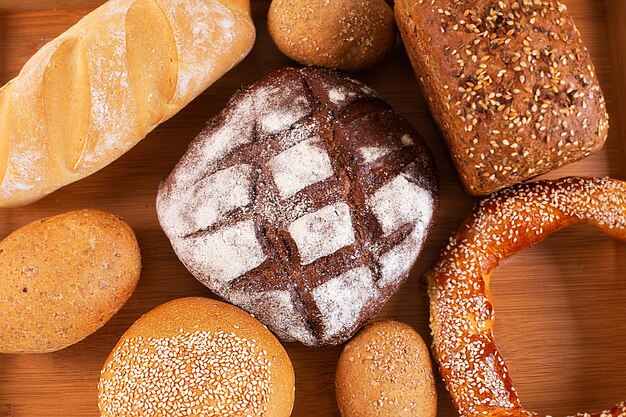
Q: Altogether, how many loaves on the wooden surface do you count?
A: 8